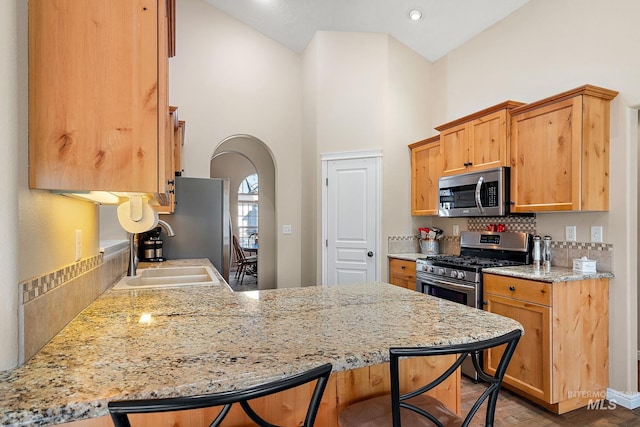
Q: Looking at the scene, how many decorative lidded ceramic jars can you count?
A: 1